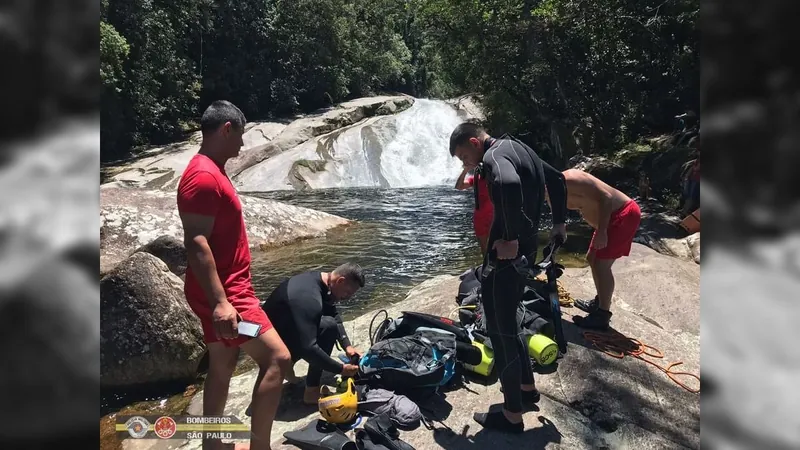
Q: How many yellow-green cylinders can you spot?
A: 2